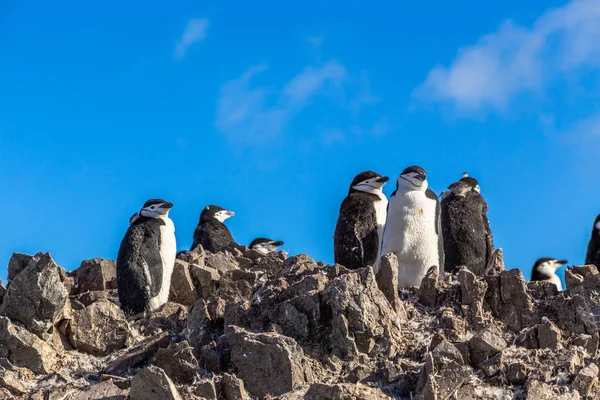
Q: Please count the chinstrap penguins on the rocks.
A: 8